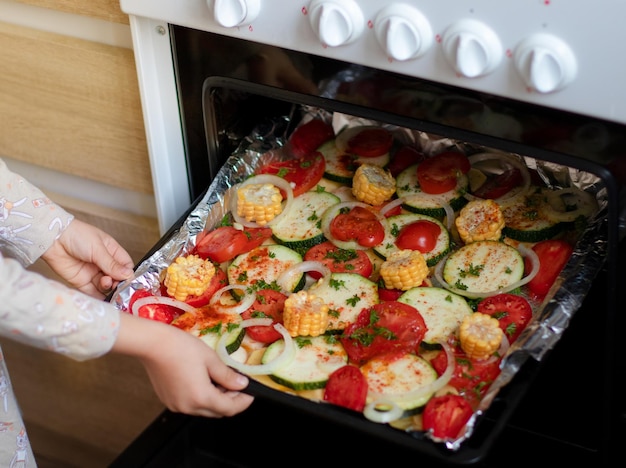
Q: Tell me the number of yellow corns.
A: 7